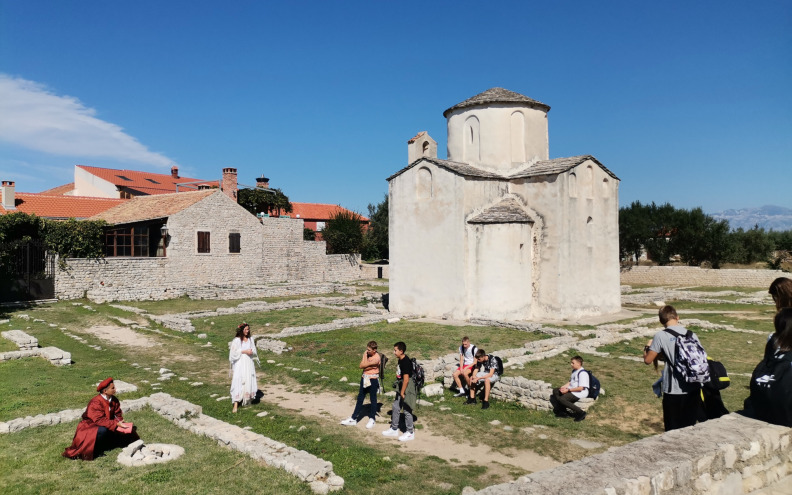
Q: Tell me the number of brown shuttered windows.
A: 2